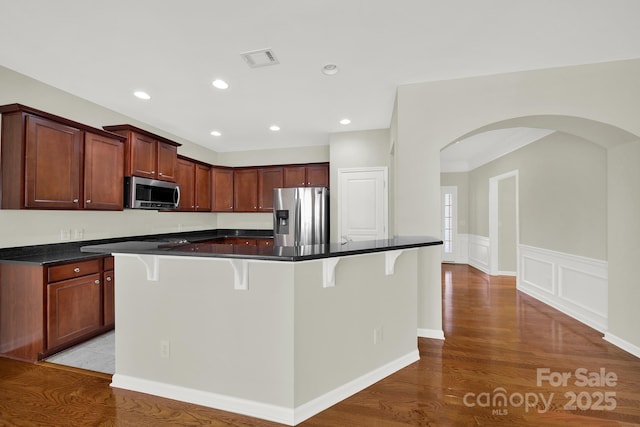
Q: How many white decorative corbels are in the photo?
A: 4